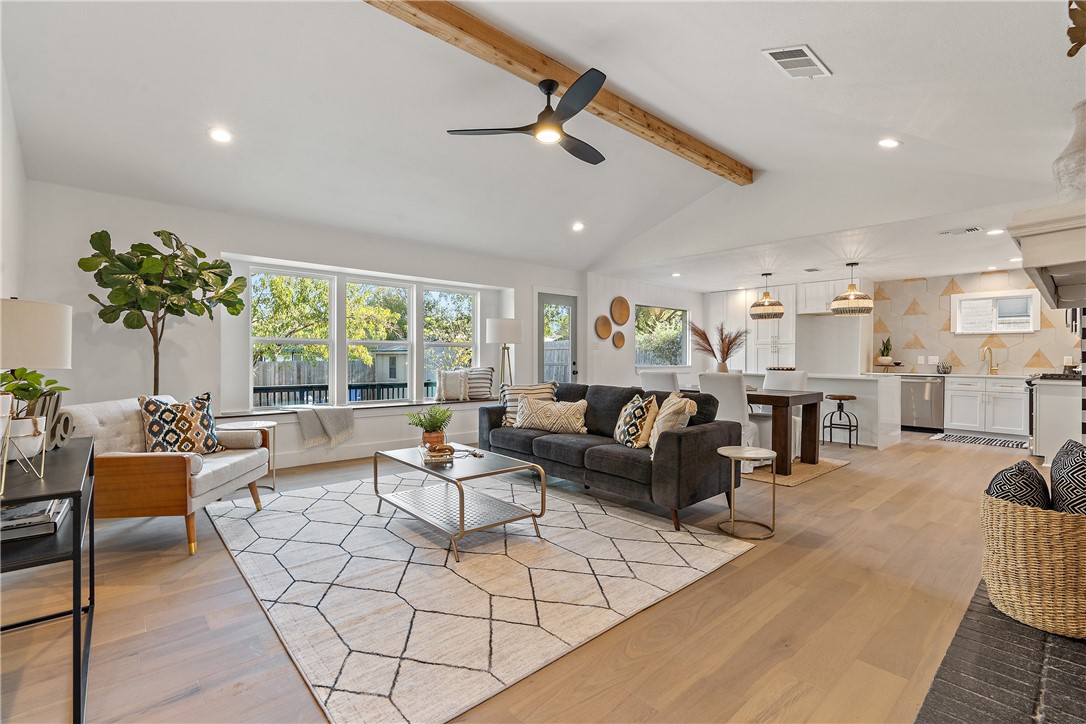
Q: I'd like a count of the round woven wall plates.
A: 3